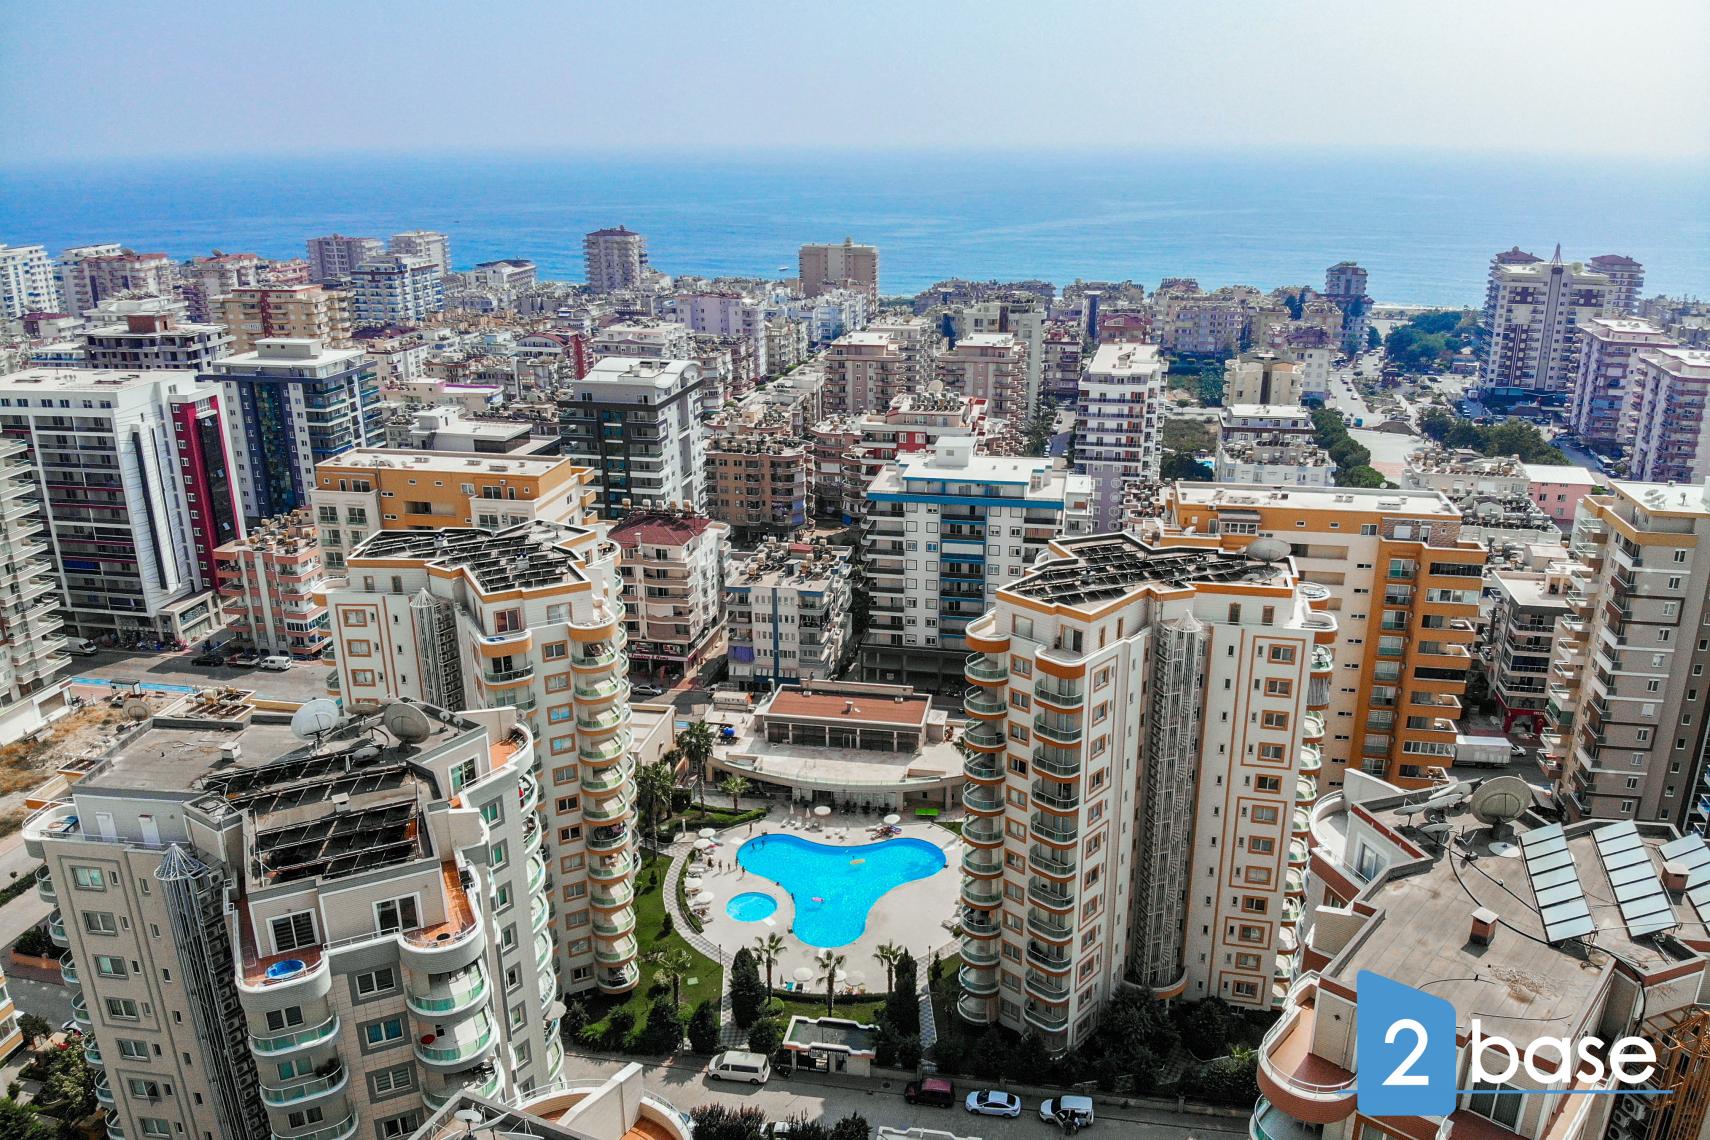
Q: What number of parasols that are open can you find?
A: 9